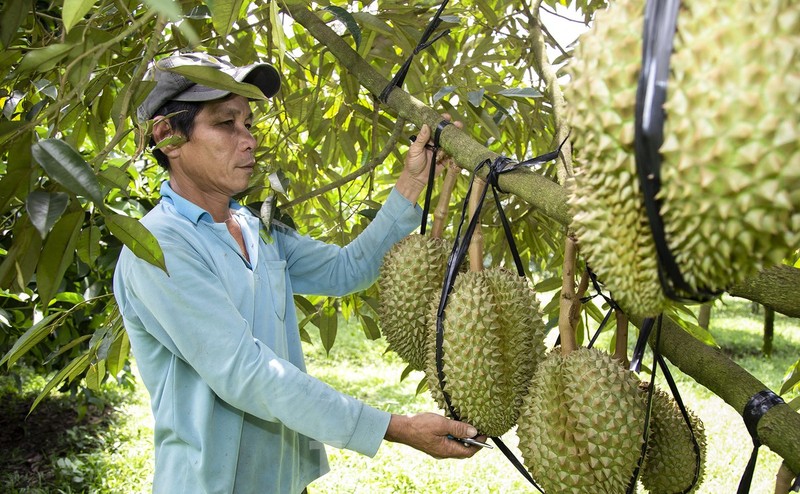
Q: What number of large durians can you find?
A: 5